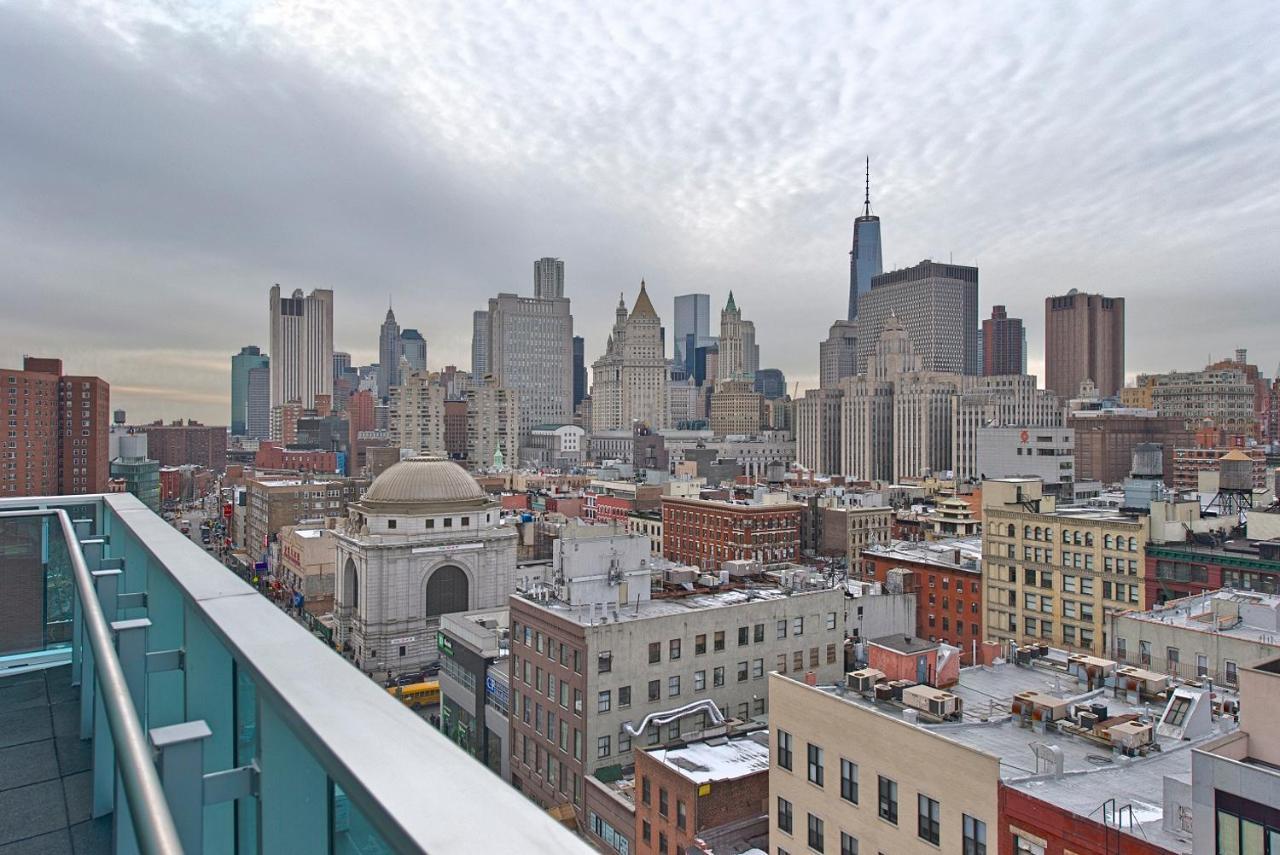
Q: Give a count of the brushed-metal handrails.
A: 1